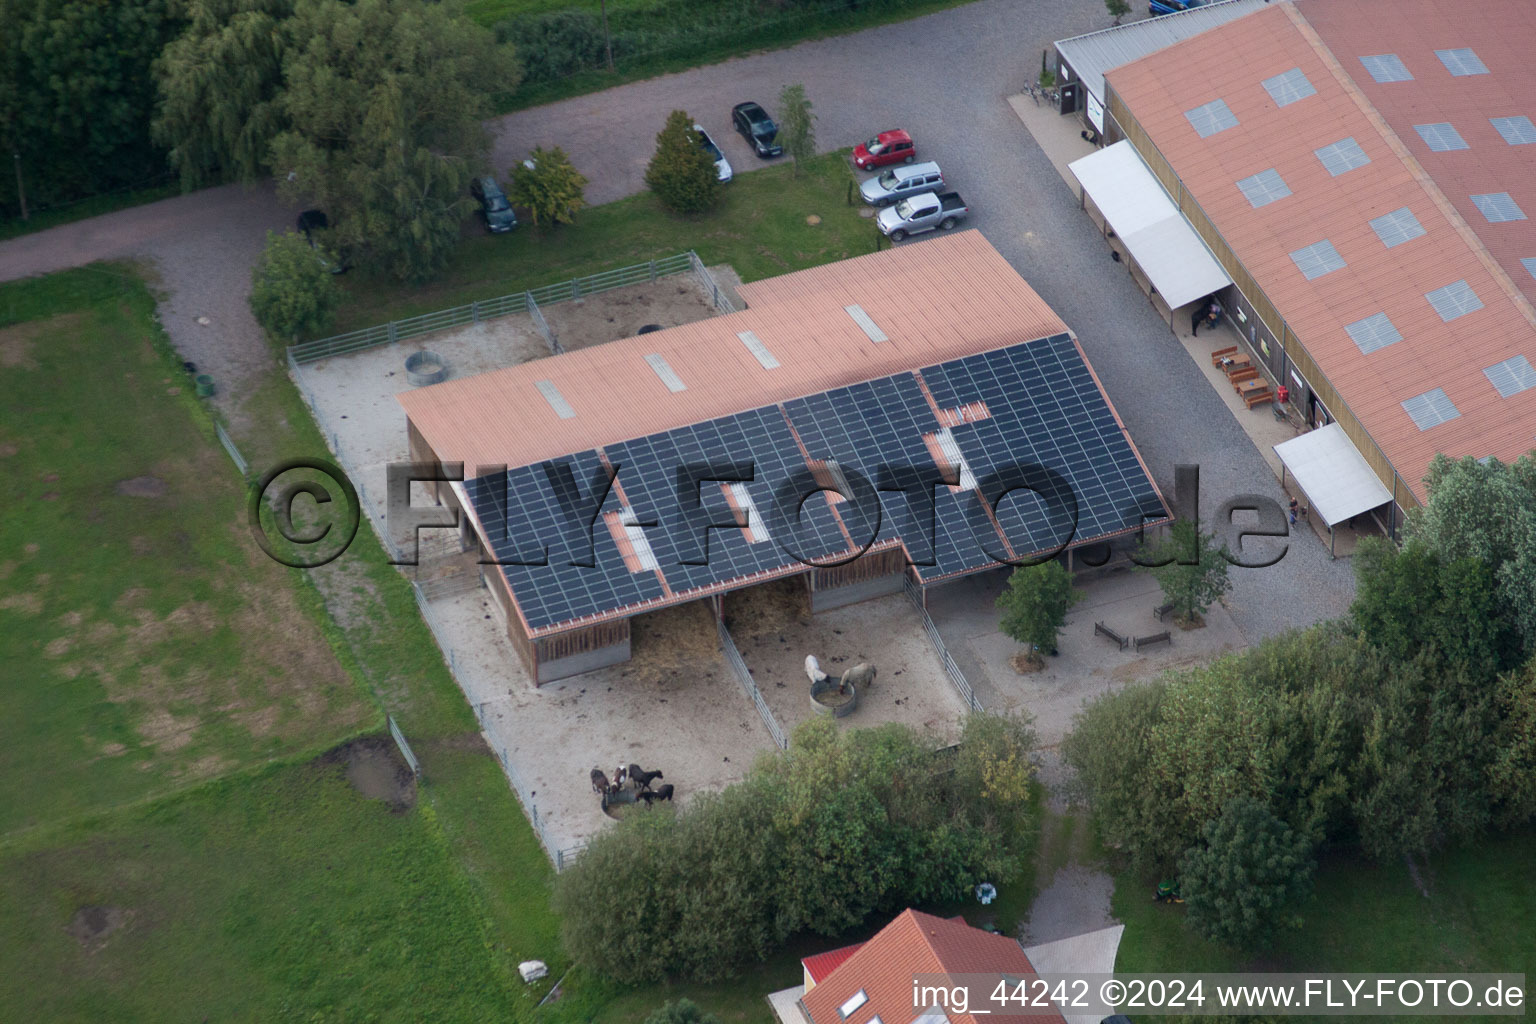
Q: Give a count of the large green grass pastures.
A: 2